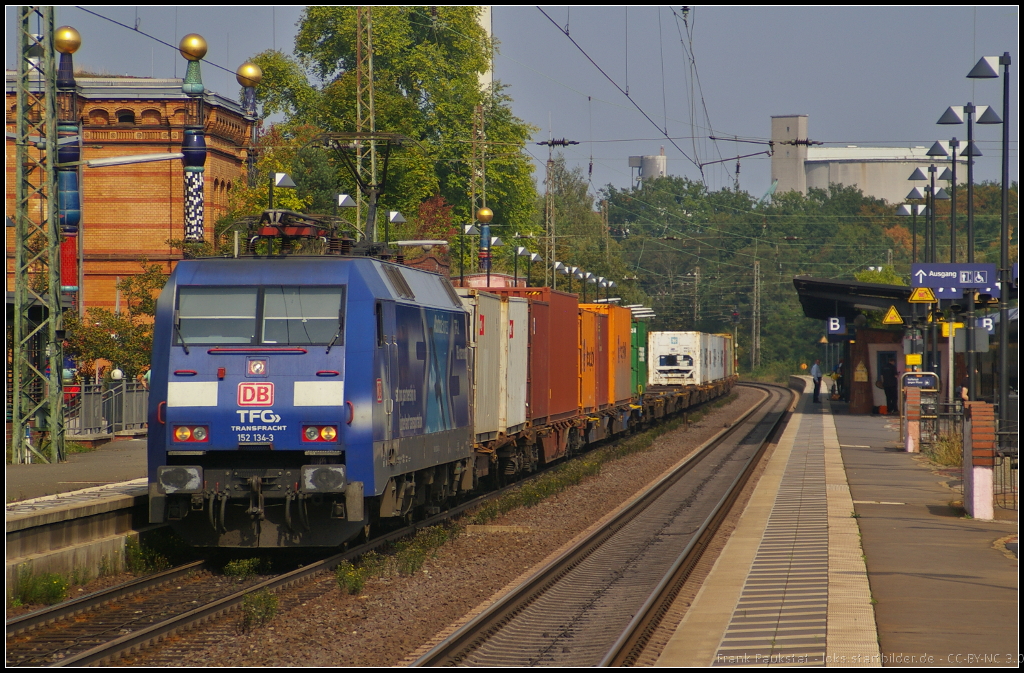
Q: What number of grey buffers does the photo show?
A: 2